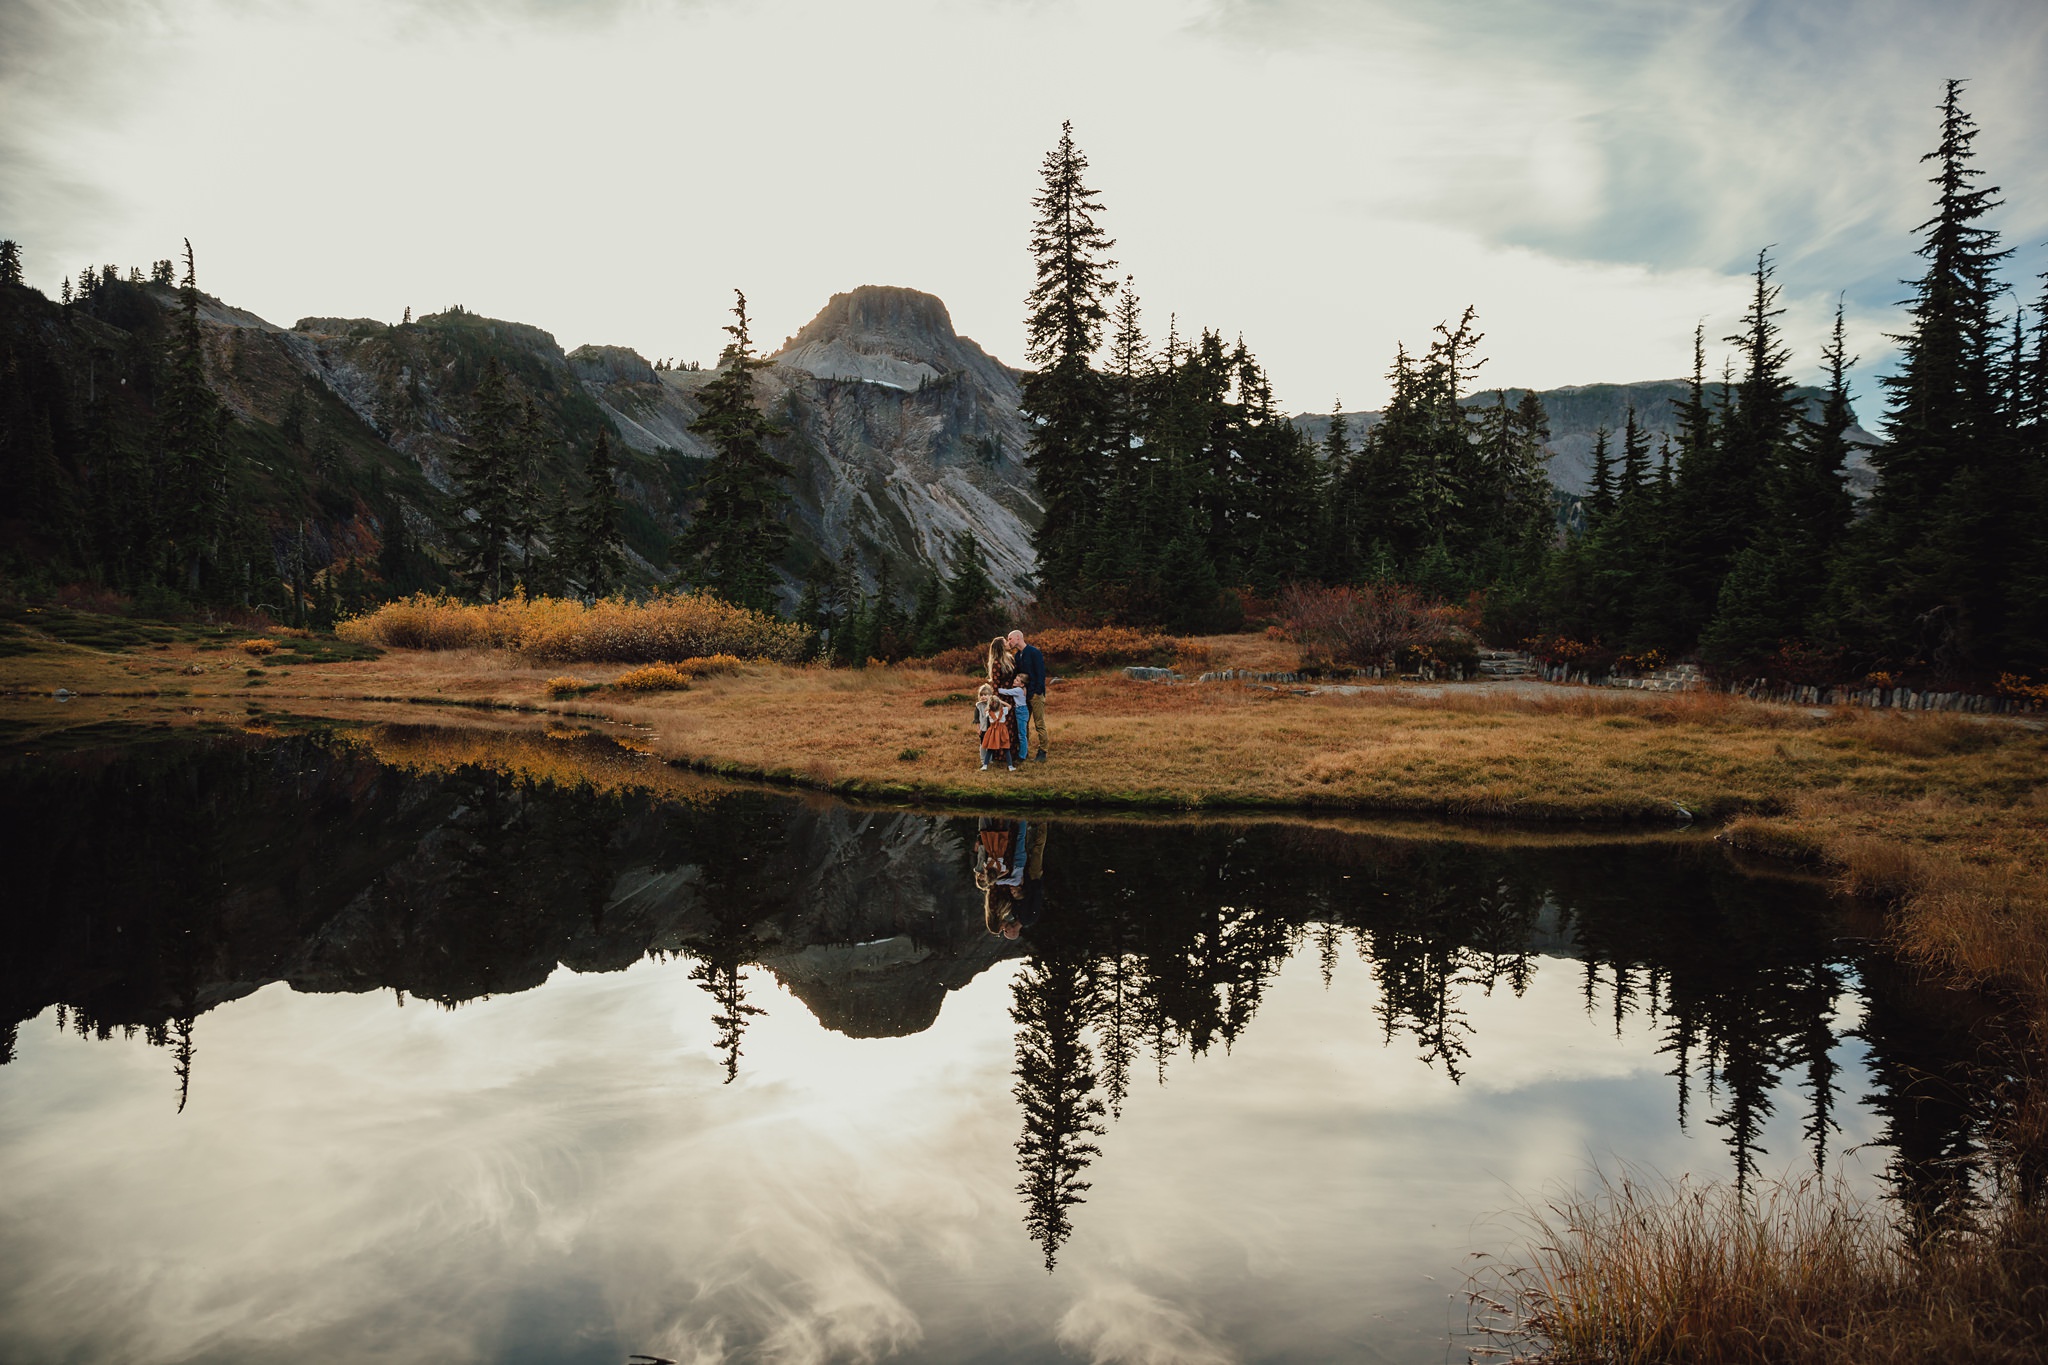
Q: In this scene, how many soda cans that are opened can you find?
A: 0